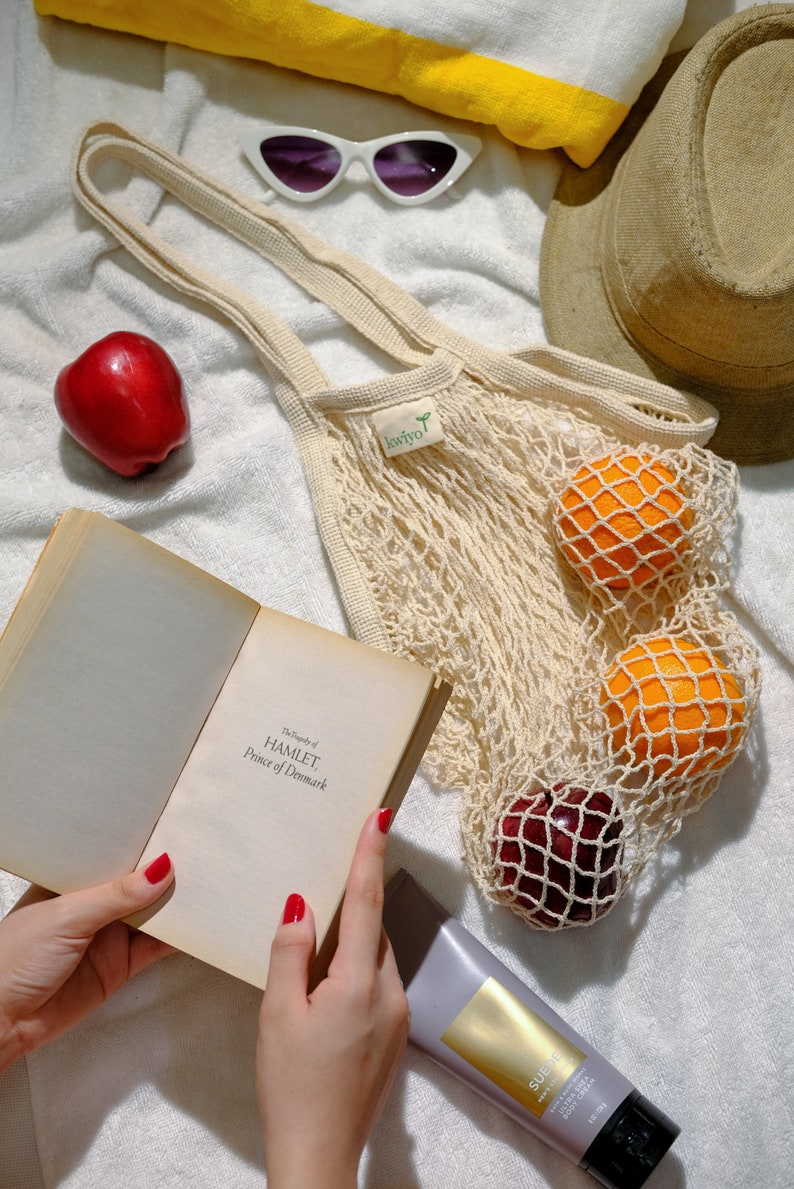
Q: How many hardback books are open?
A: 0